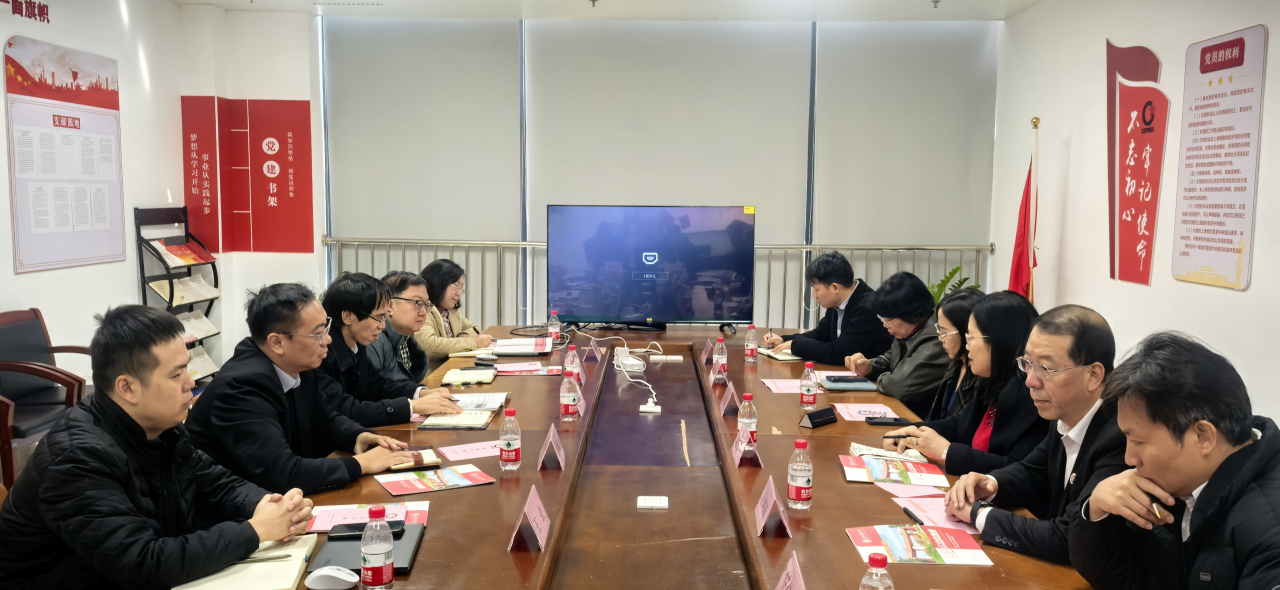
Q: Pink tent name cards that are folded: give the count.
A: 11